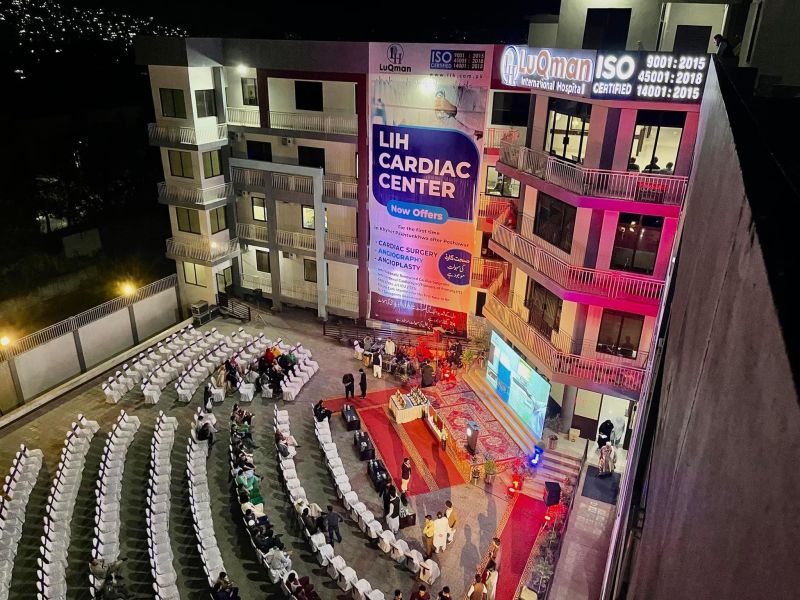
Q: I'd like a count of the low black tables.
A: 4